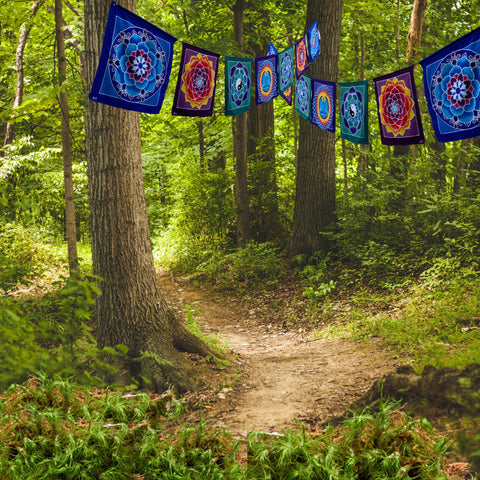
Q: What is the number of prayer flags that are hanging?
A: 14